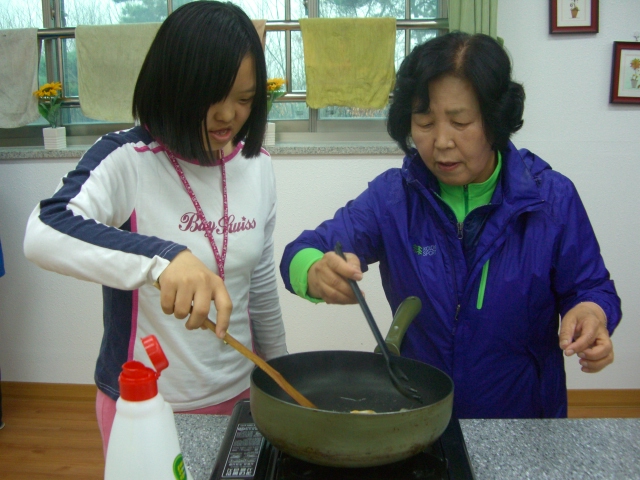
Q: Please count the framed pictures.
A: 2